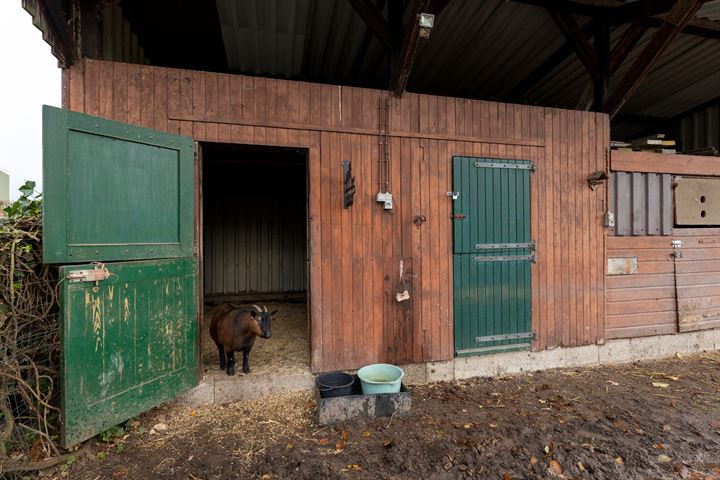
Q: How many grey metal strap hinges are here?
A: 4